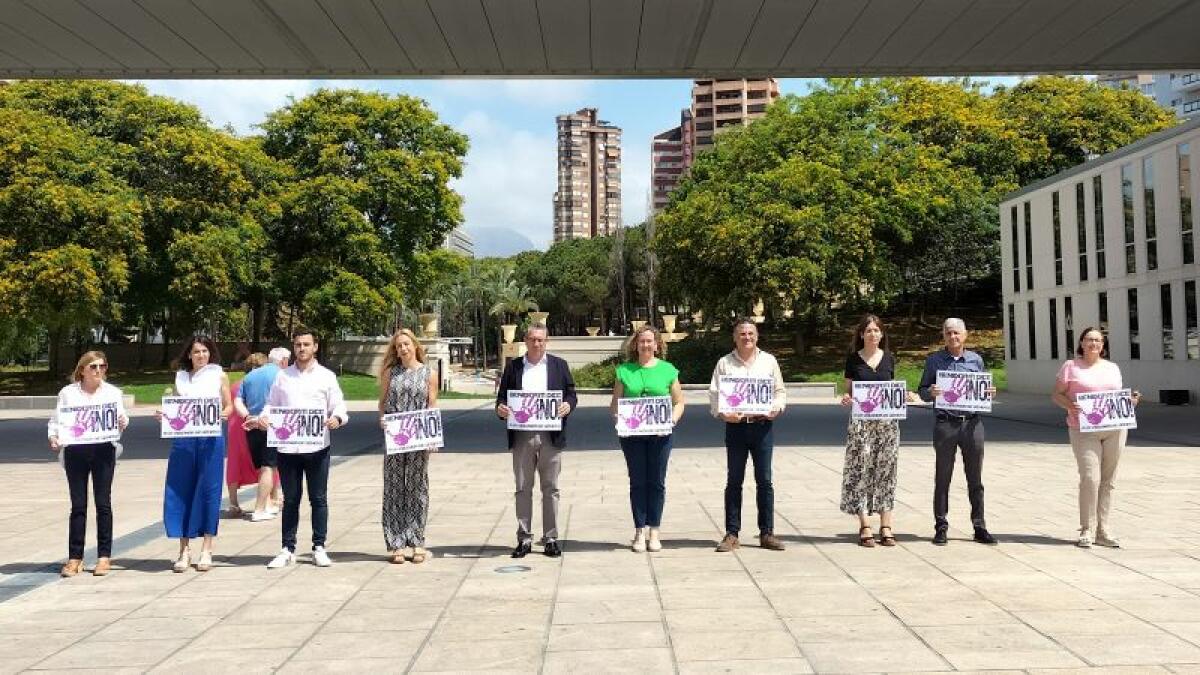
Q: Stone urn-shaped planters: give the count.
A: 7